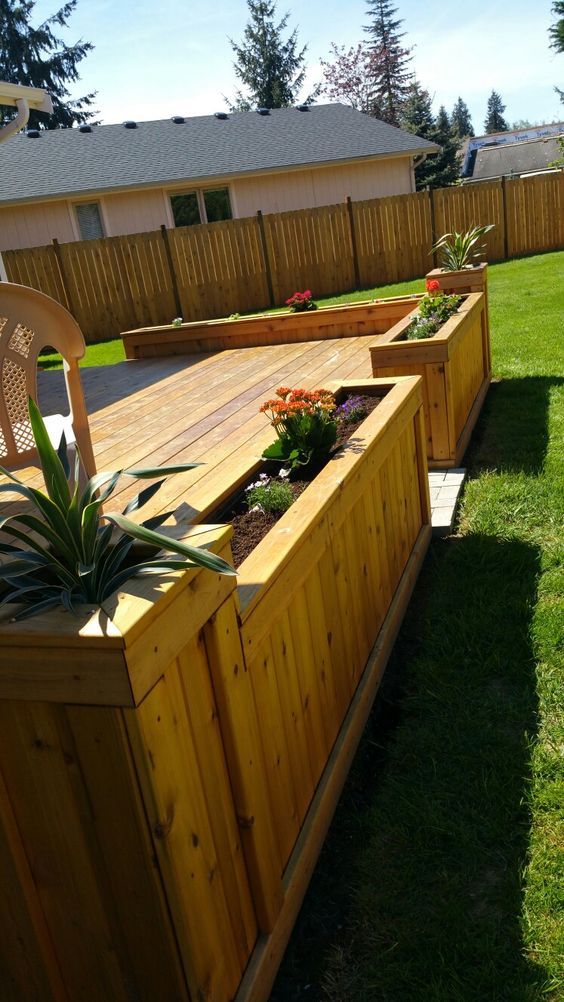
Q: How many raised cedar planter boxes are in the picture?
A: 5